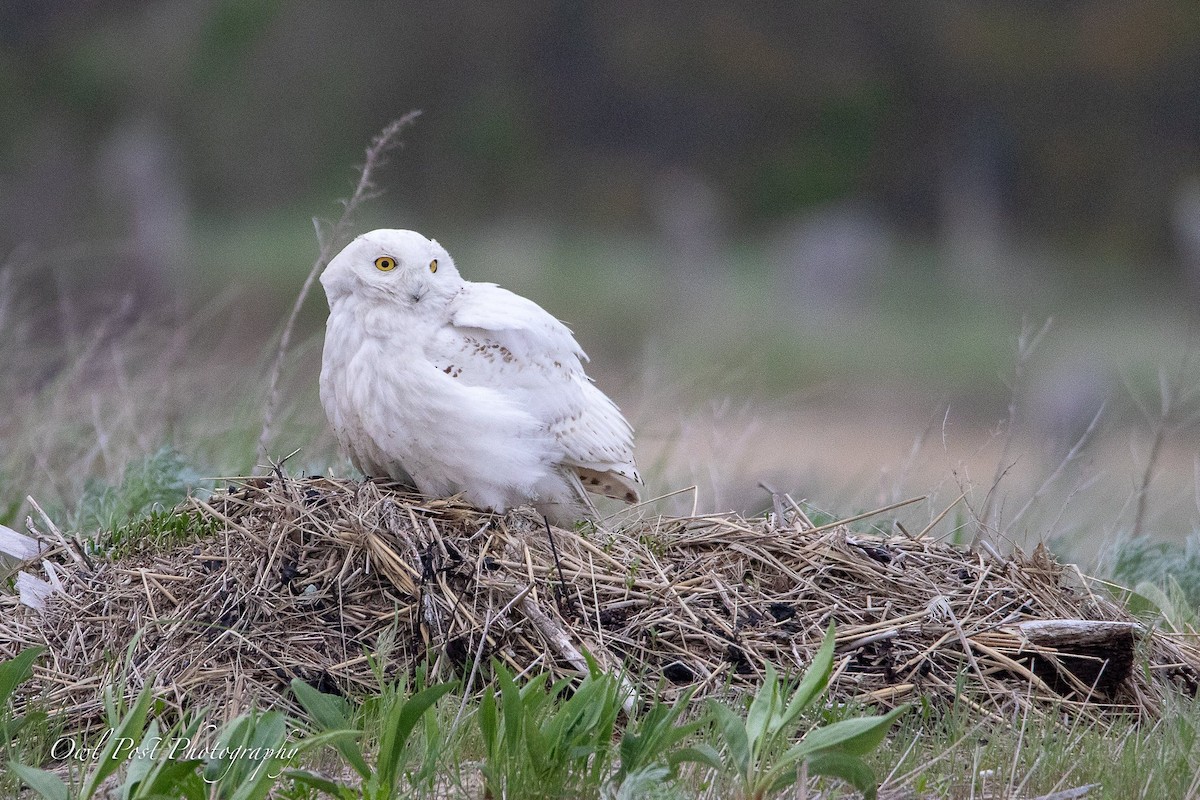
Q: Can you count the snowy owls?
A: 1